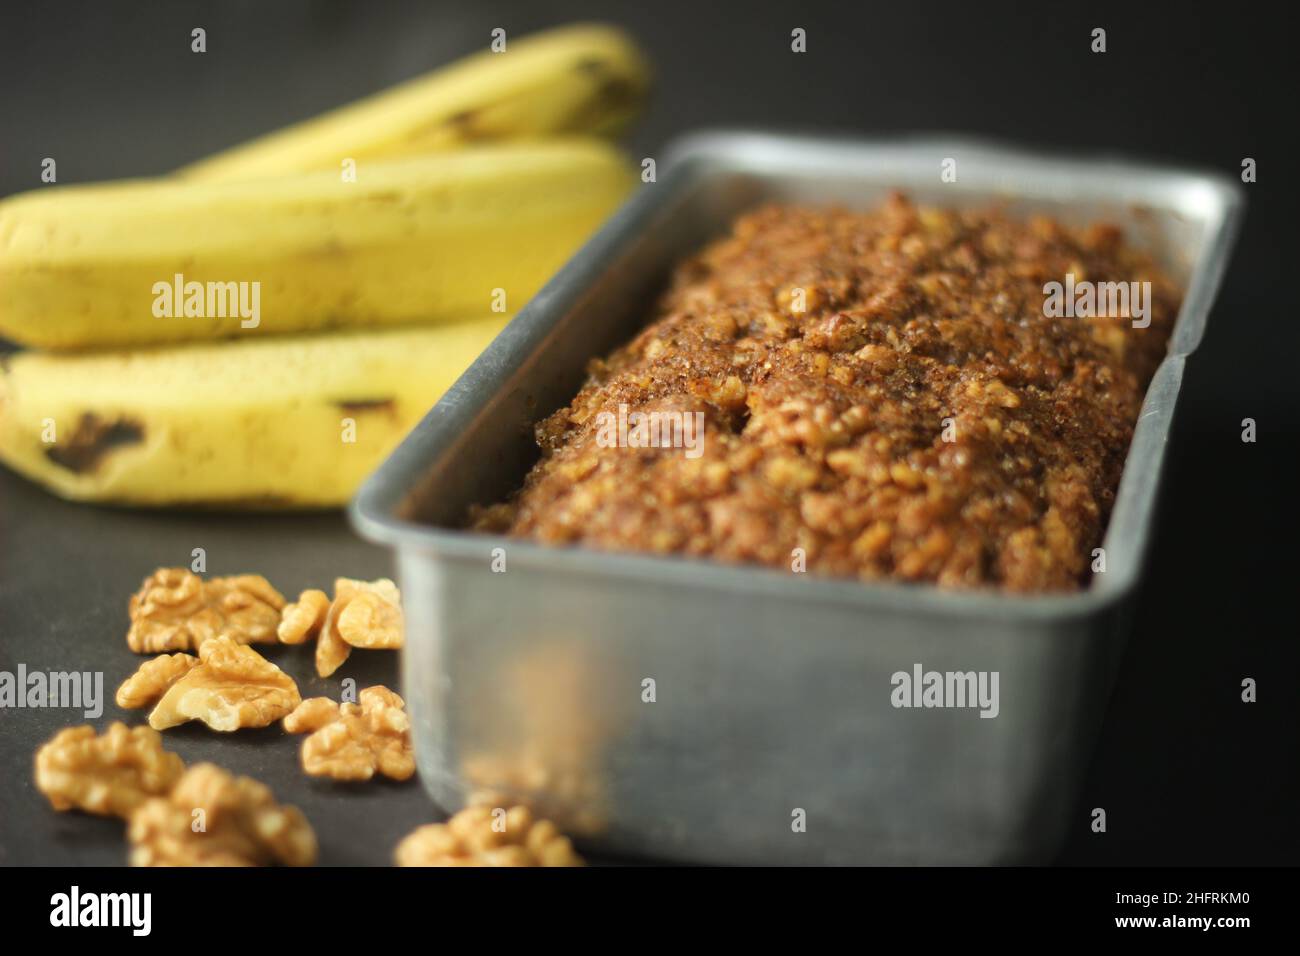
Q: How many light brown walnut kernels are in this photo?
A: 7